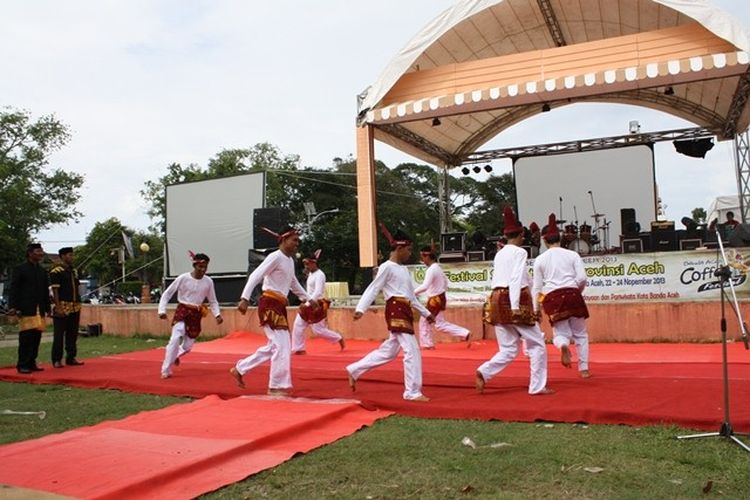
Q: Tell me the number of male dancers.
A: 7